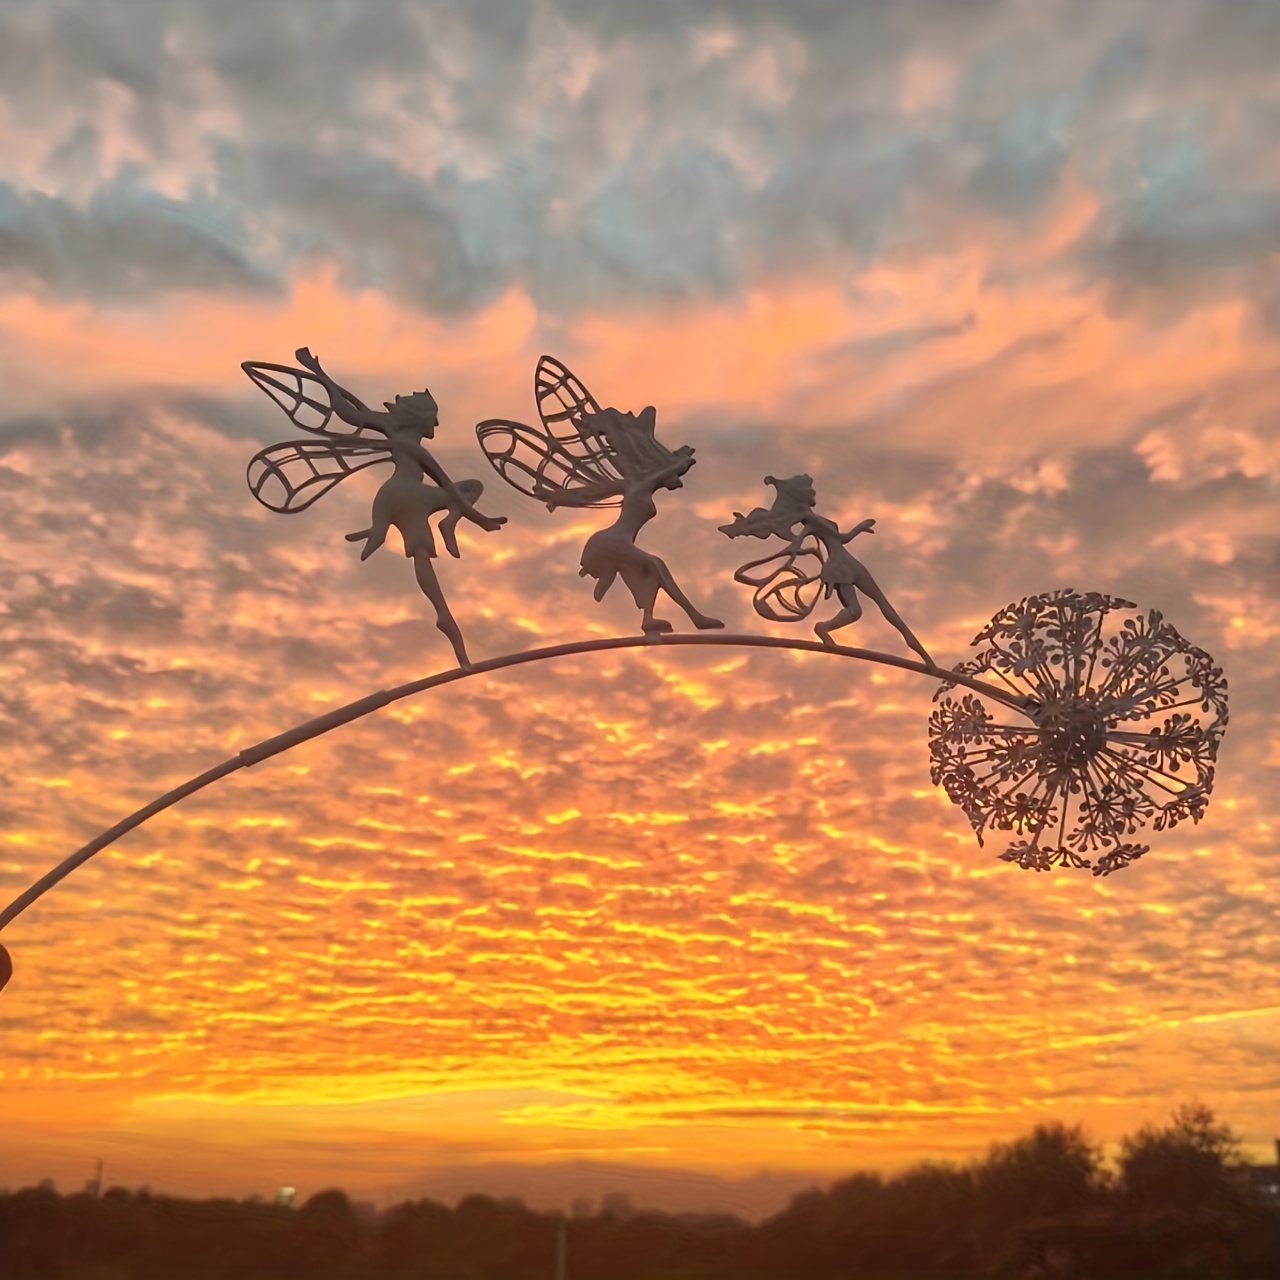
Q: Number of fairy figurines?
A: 3